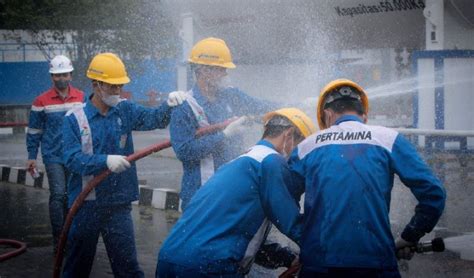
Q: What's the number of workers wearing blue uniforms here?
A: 4